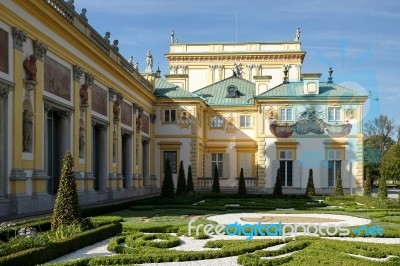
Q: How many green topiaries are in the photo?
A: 11